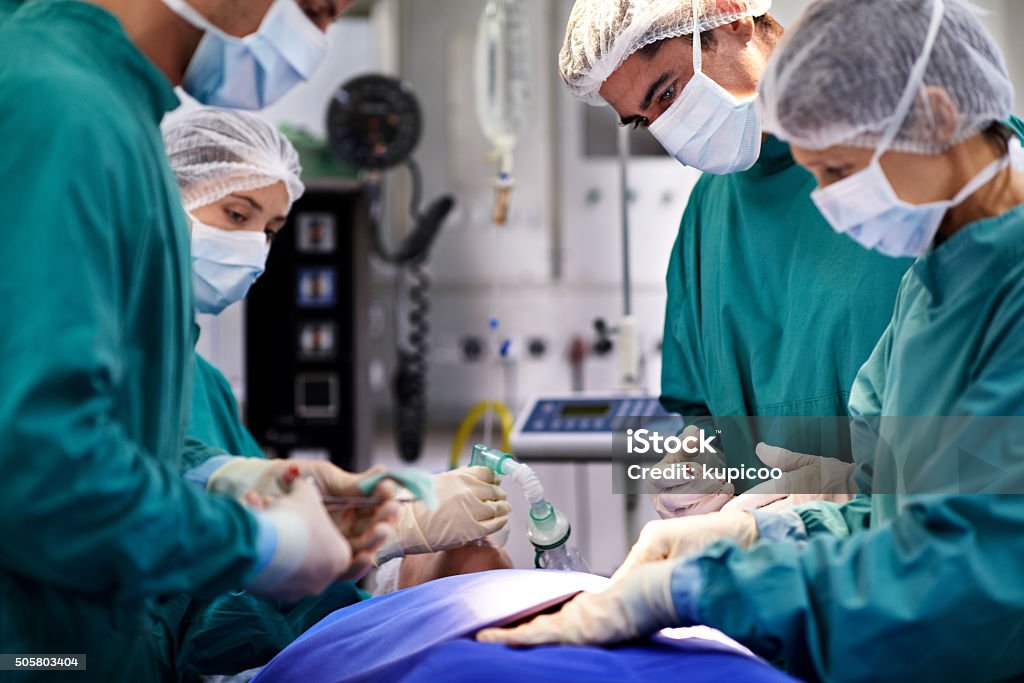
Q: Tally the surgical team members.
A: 4